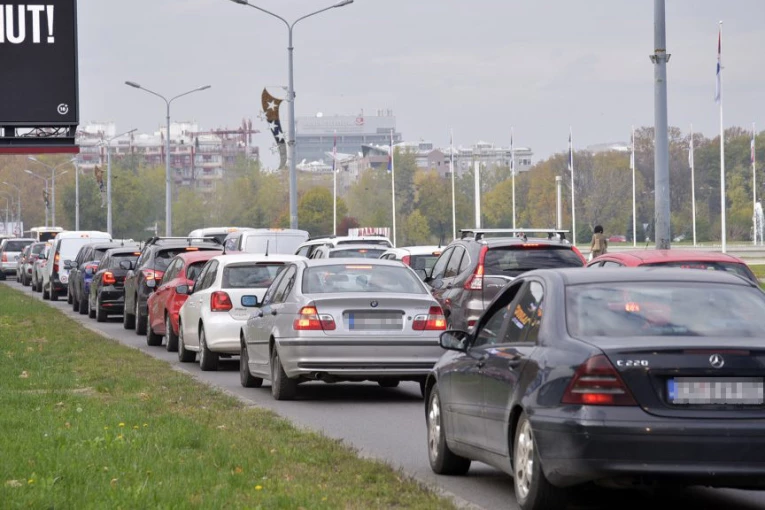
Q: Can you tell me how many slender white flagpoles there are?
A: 9